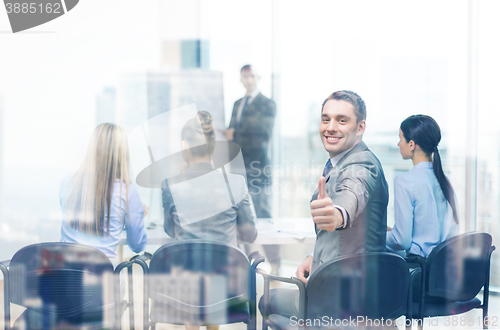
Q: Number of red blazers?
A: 0